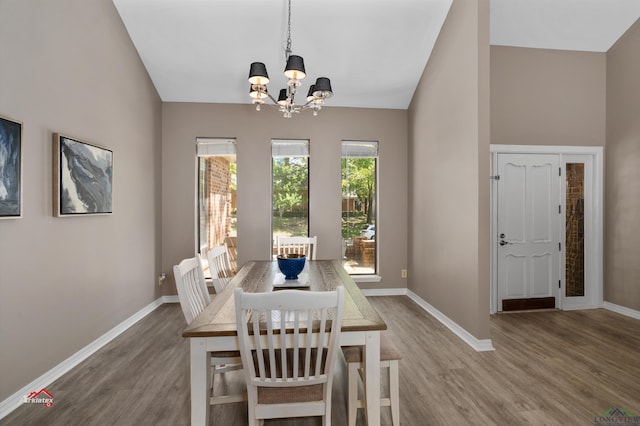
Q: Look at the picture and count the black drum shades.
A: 6